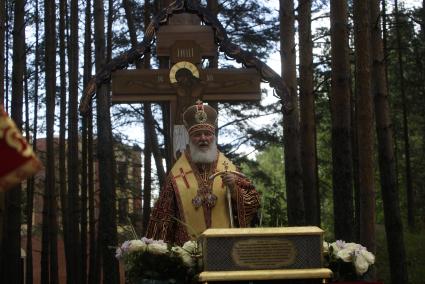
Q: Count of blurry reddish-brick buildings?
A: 1